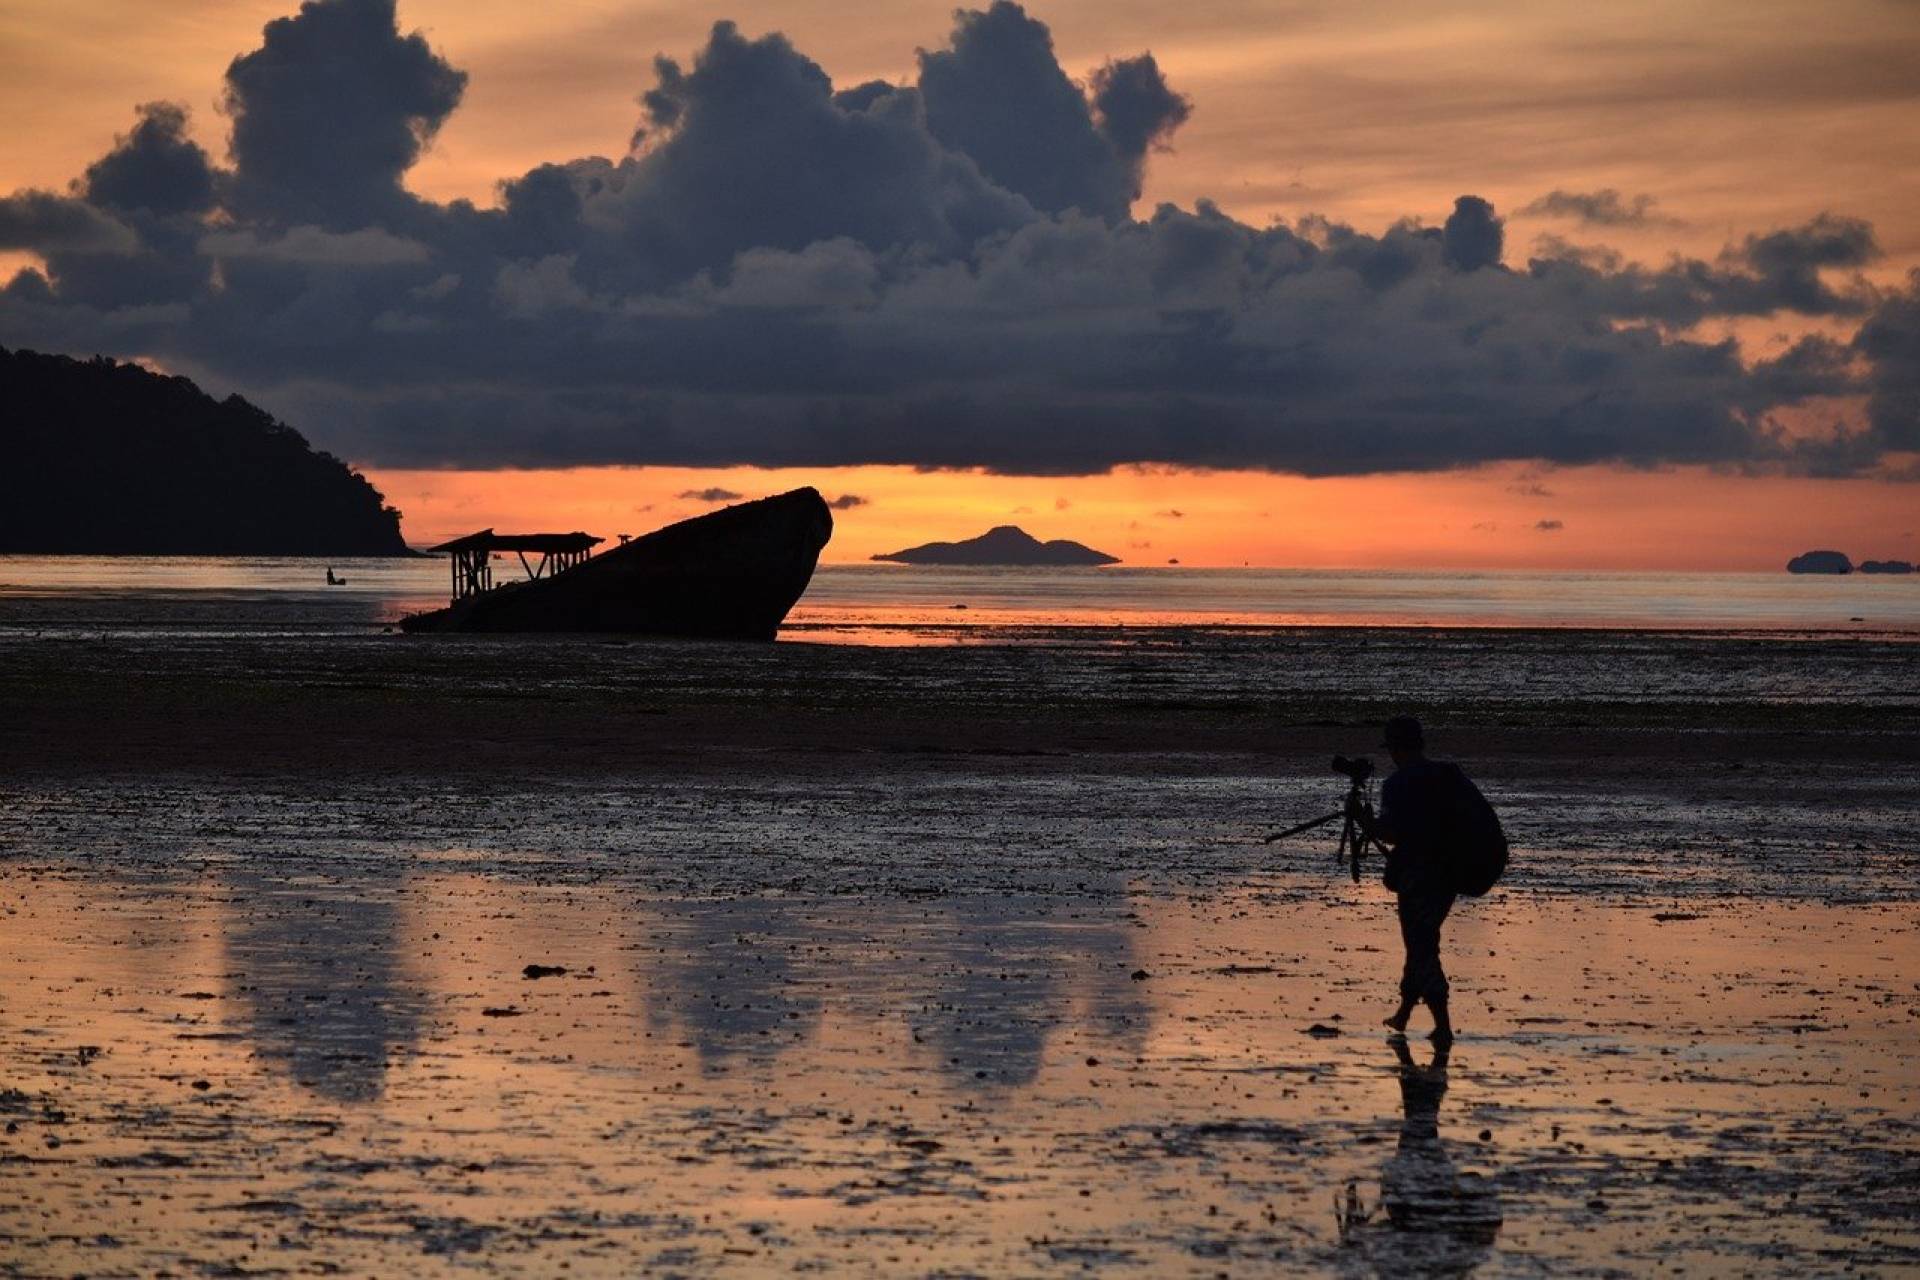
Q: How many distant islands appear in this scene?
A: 3